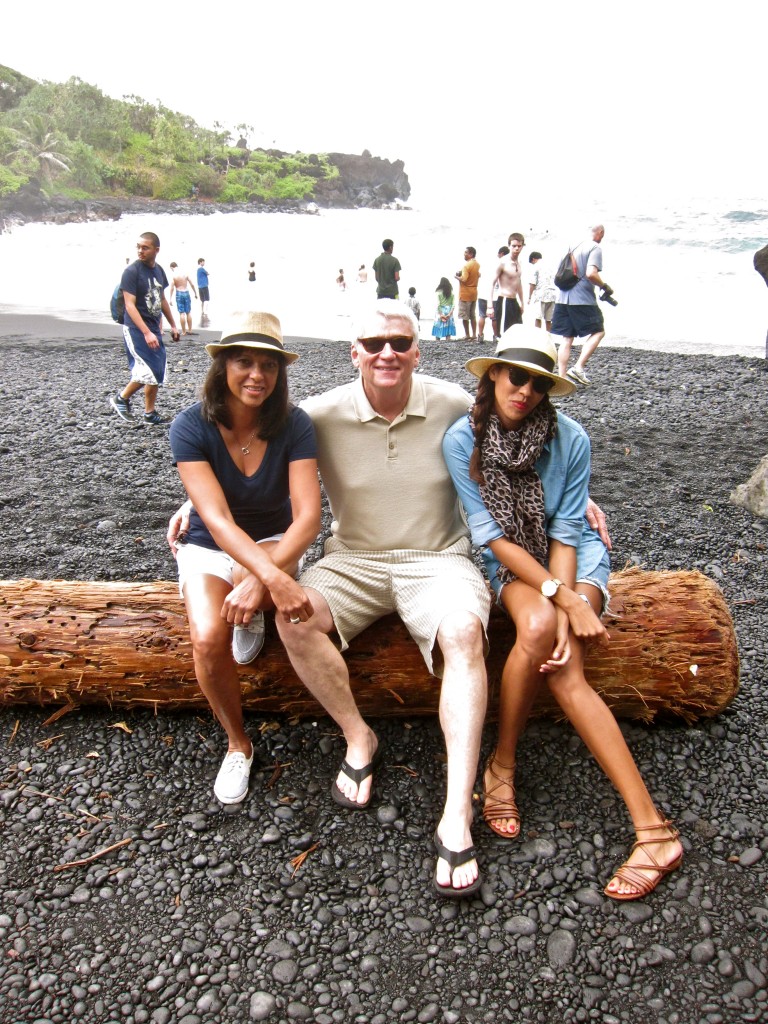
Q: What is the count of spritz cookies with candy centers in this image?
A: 0